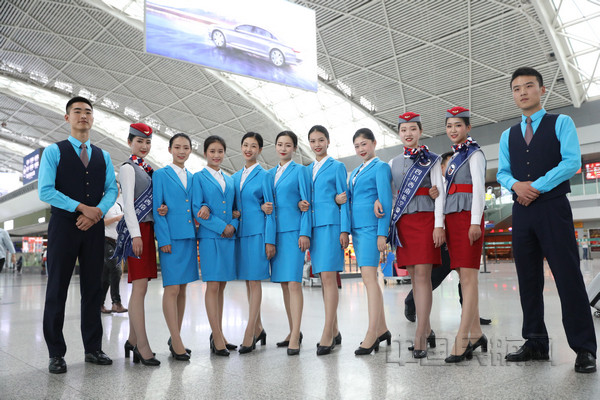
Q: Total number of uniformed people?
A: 11